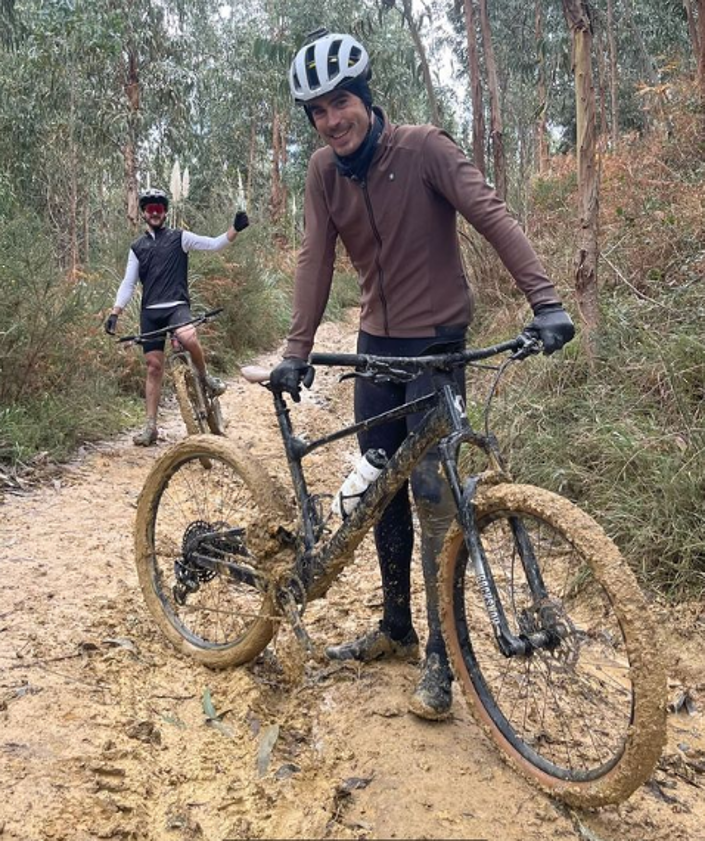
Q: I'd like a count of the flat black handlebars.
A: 2